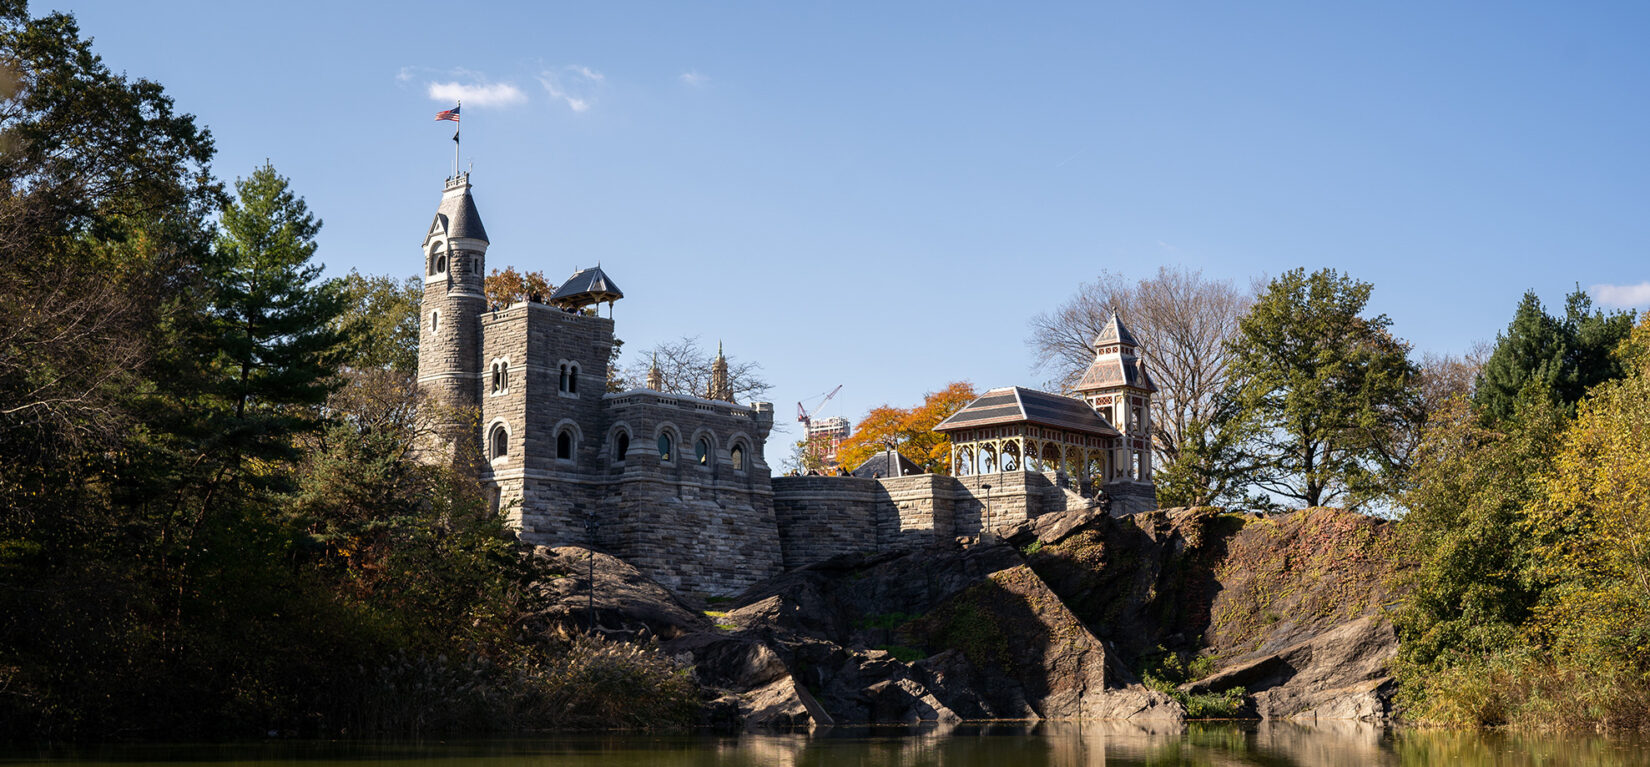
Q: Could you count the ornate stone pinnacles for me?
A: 2